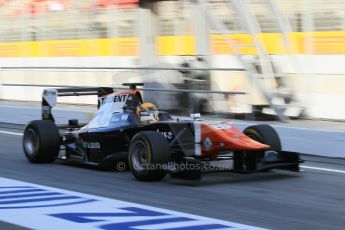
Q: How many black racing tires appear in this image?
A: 3